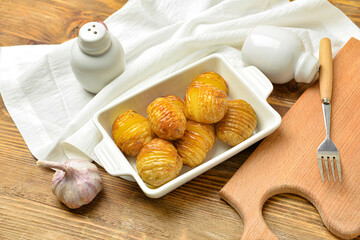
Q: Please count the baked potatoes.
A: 8